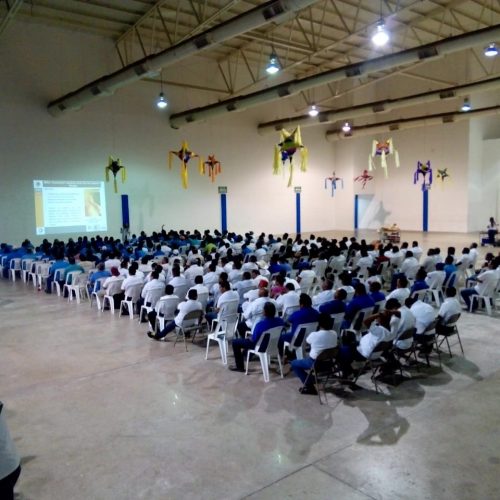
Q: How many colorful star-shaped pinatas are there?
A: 9